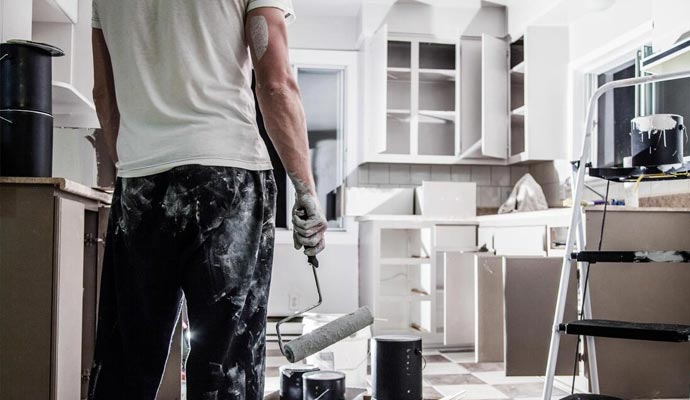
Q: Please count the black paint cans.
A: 6